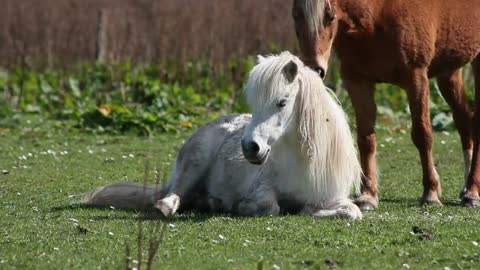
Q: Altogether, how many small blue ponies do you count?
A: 0